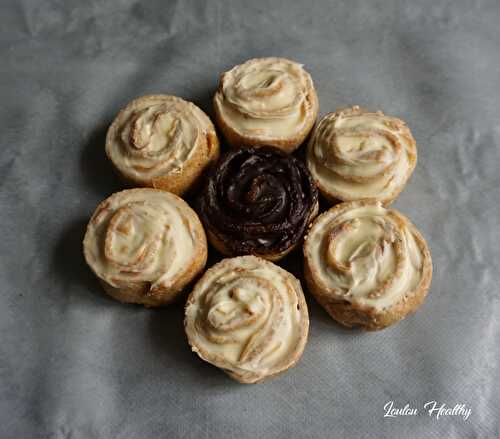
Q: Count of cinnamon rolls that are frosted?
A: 7